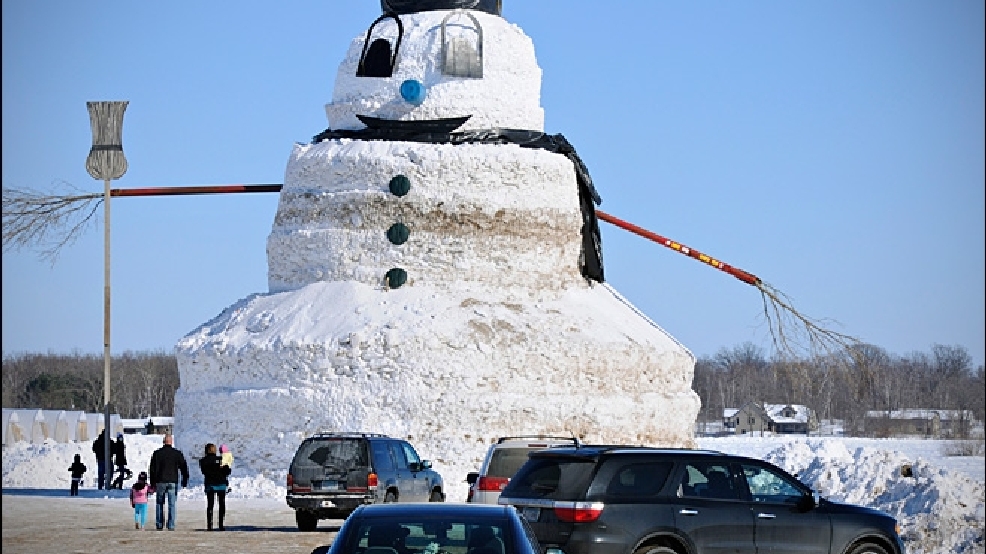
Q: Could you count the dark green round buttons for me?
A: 3